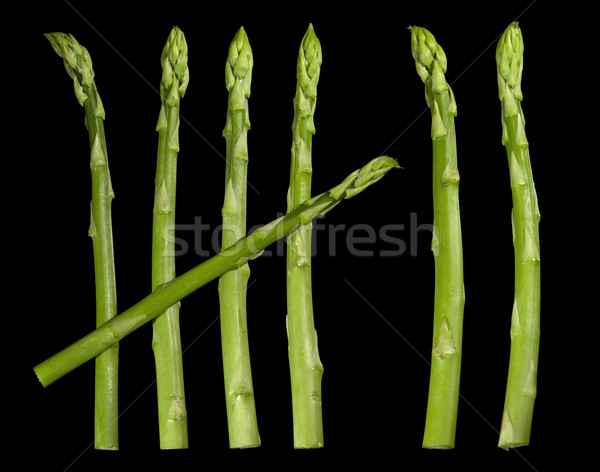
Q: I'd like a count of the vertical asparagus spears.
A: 6